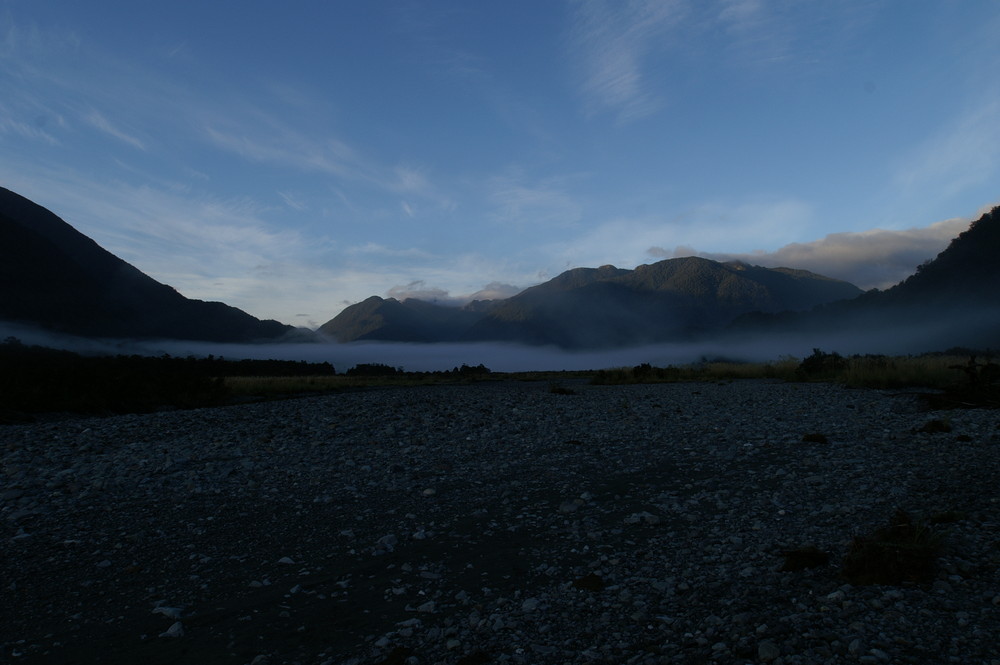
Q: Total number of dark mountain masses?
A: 3